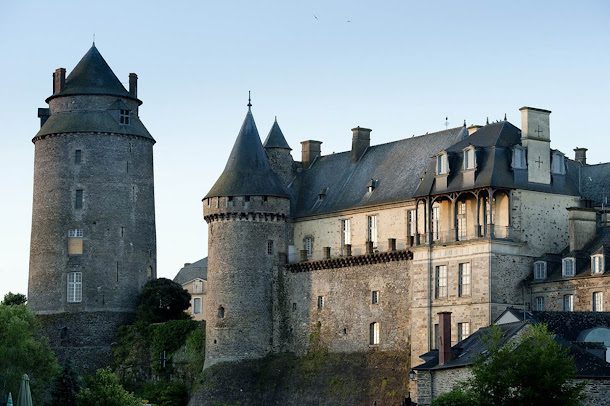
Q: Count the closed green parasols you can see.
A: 2